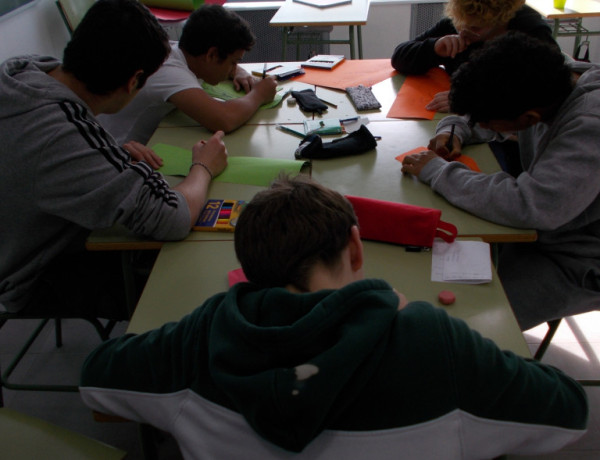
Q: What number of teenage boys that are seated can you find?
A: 5